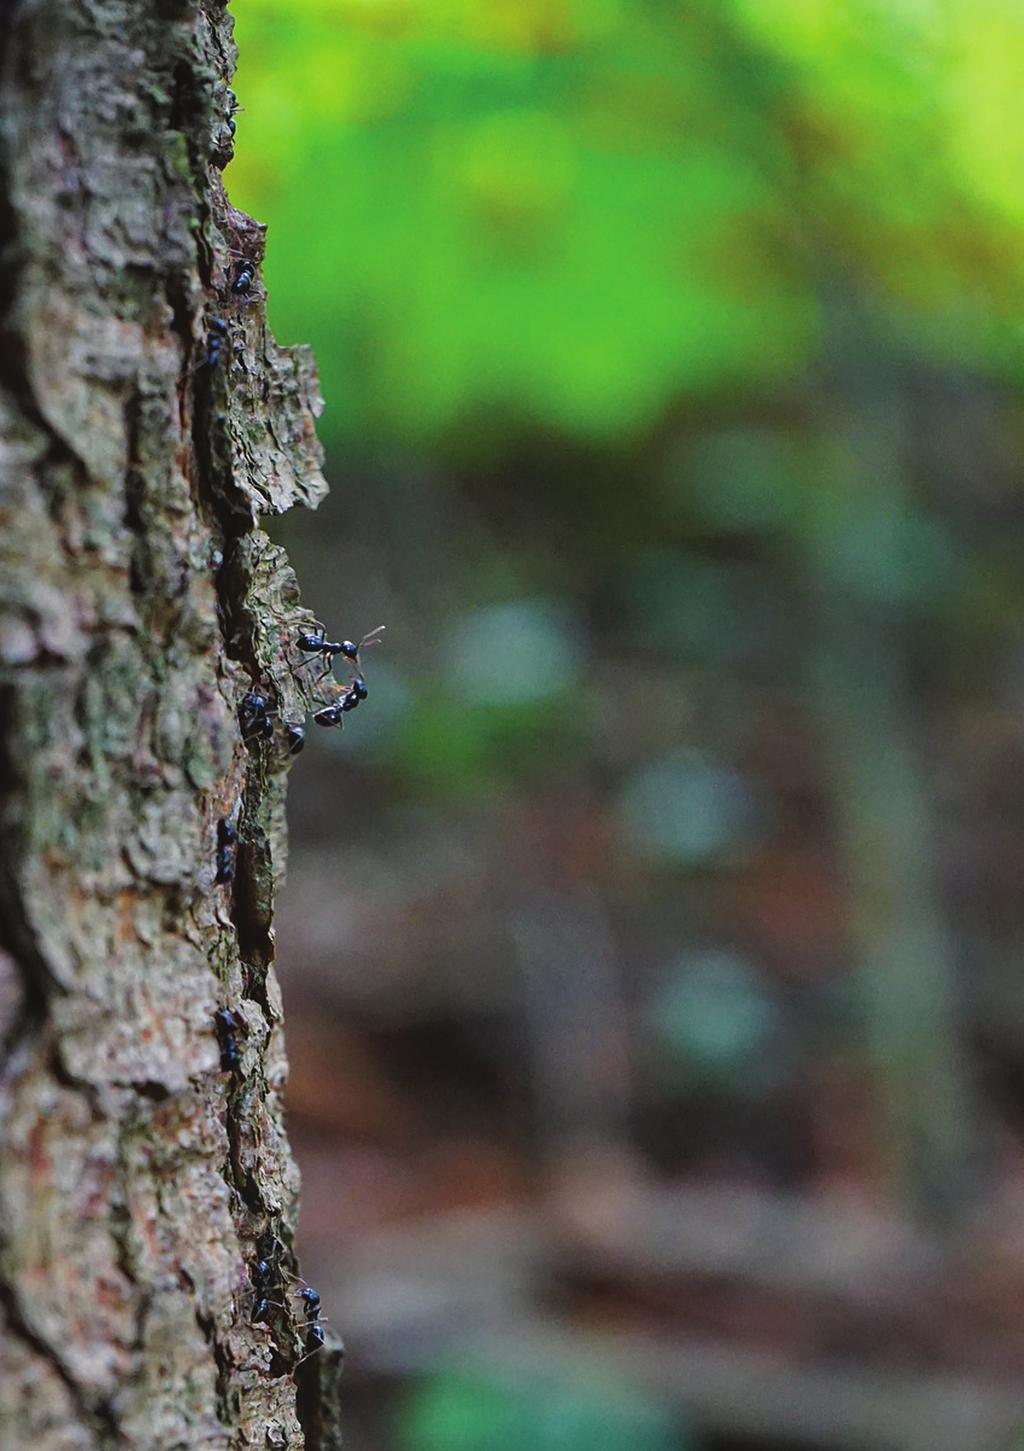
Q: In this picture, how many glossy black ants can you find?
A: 11